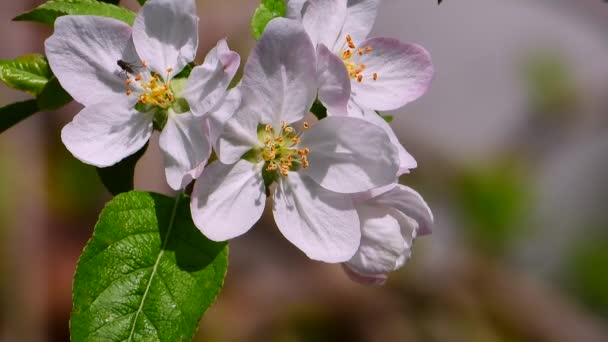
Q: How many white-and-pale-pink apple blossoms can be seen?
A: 4